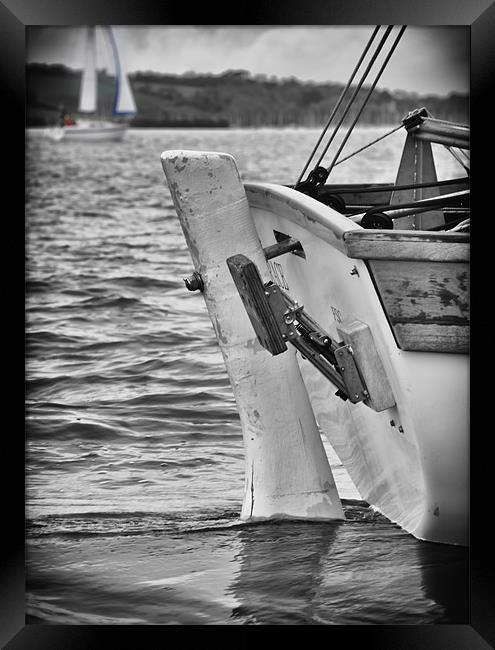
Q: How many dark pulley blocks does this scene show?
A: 3